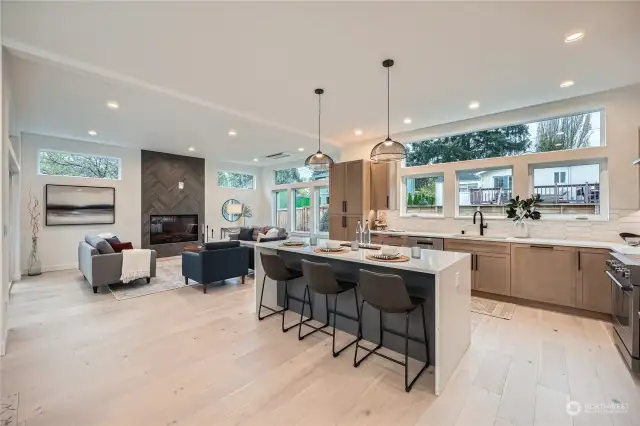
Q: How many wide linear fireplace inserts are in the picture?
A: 1